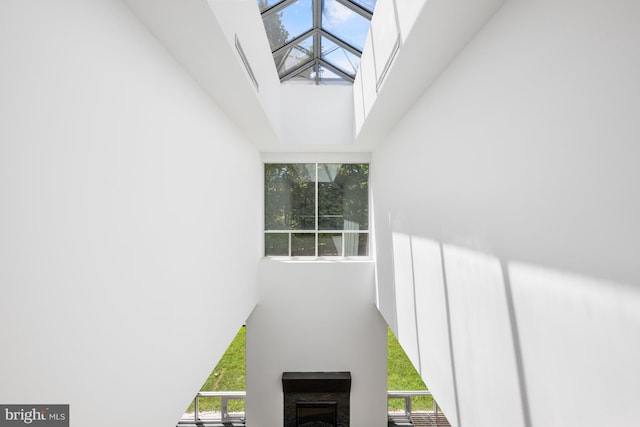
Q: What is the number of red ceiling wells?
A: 0